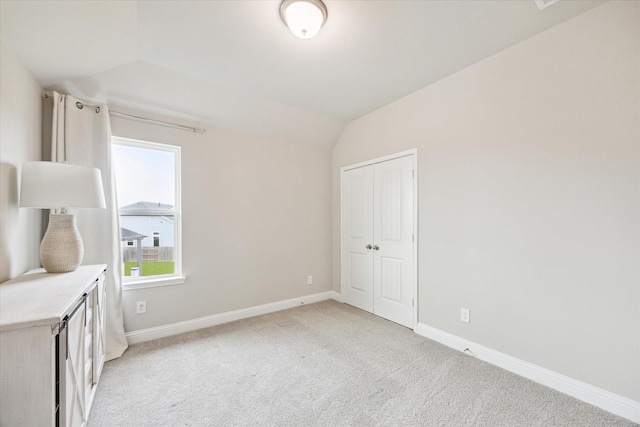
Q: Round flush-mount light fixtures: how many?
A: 1